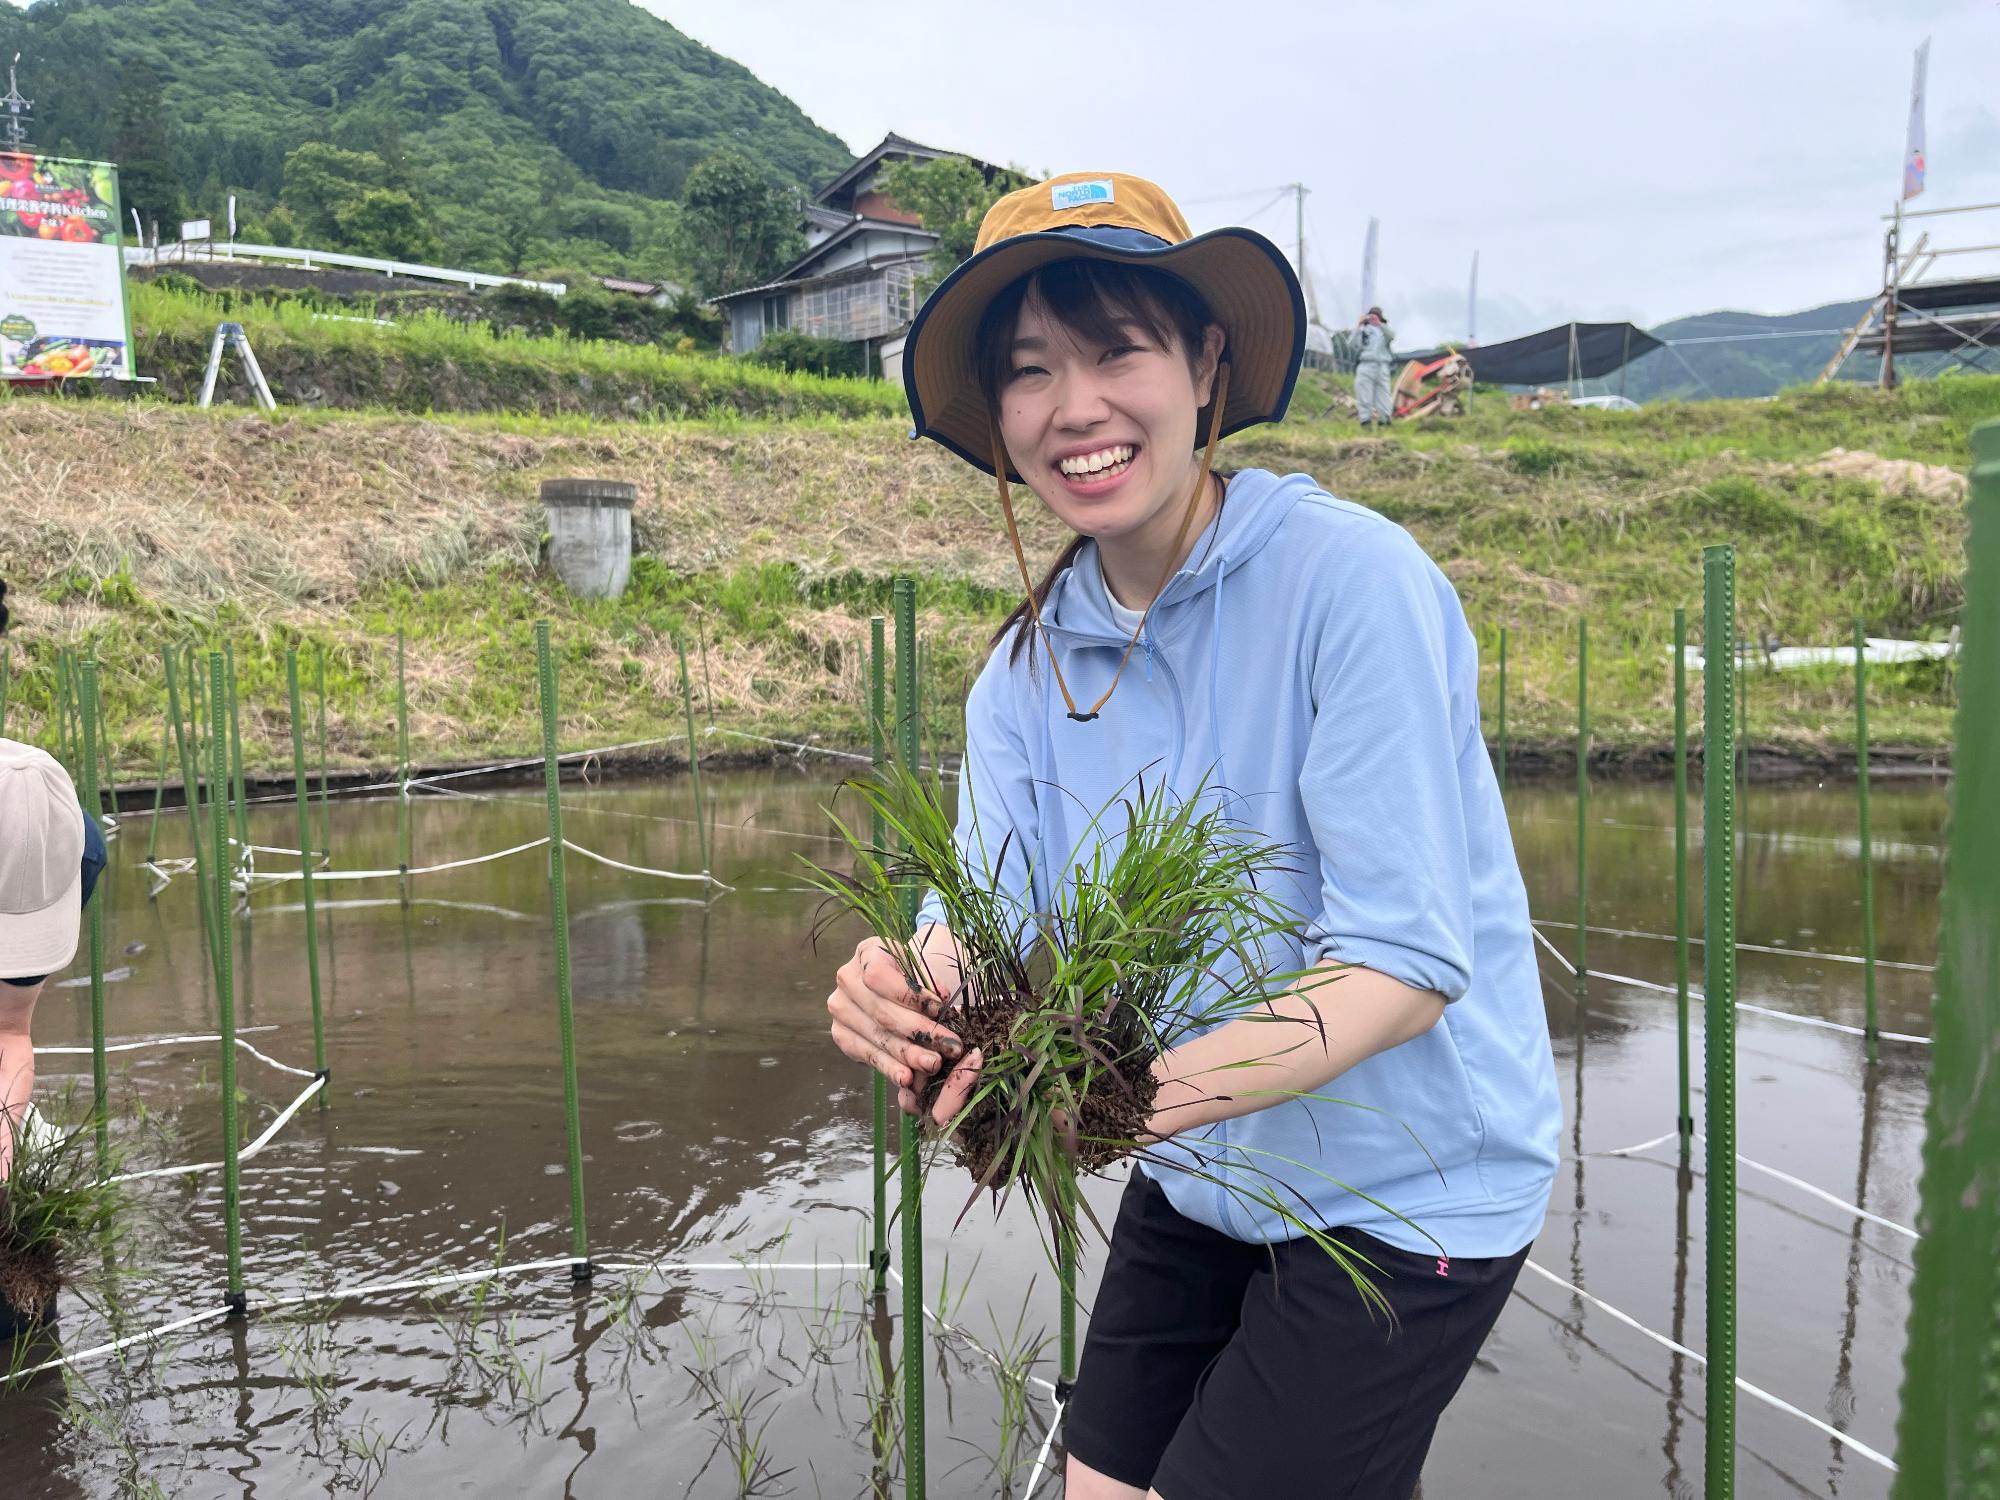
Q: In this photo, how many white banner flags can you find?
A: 3